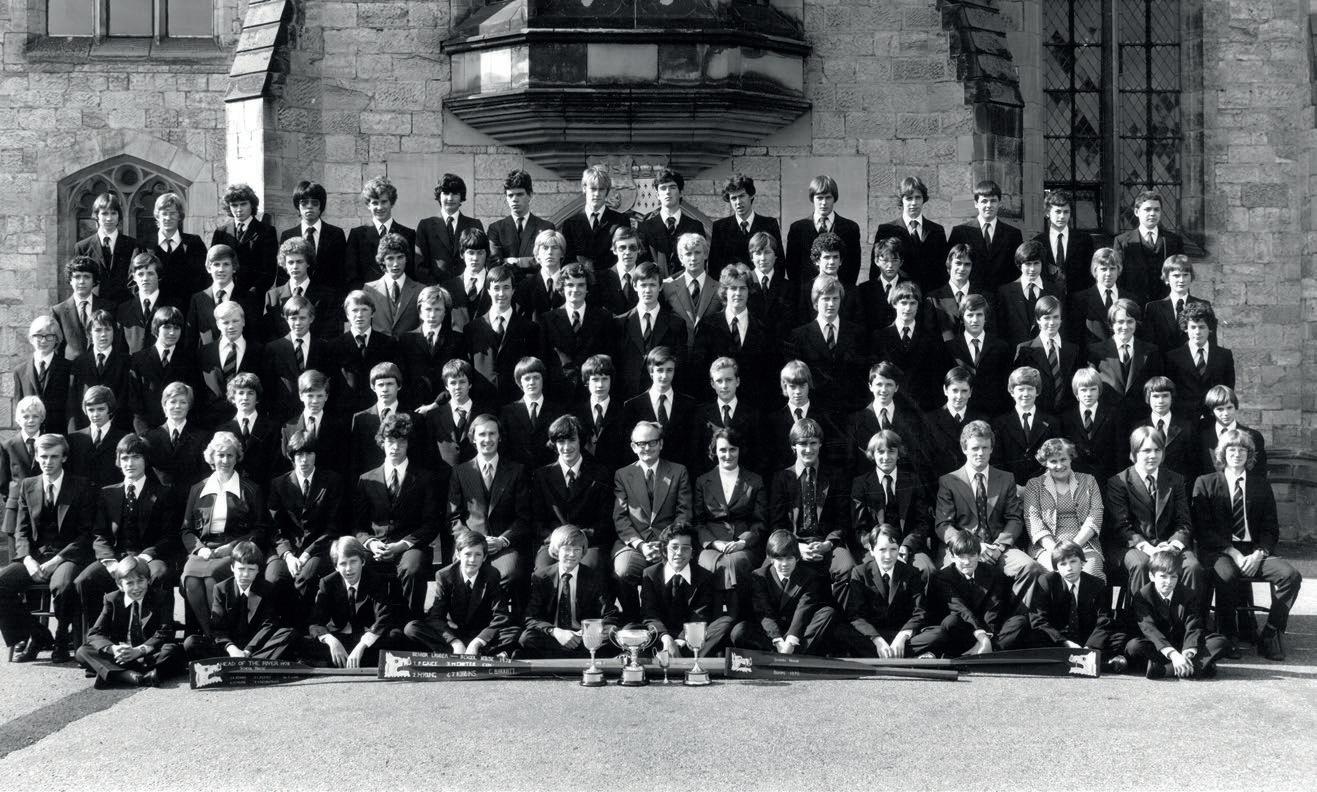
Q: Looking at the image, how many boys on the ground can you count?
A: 11